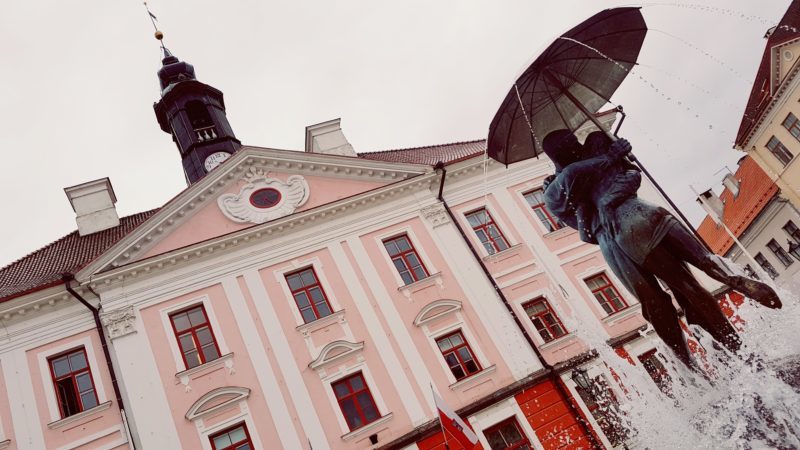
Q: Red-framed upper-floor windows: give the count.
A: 11